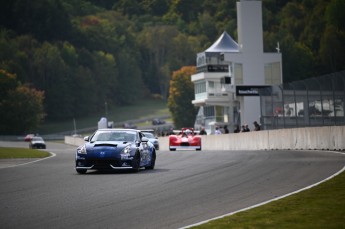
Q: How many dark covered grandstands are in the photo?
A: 1